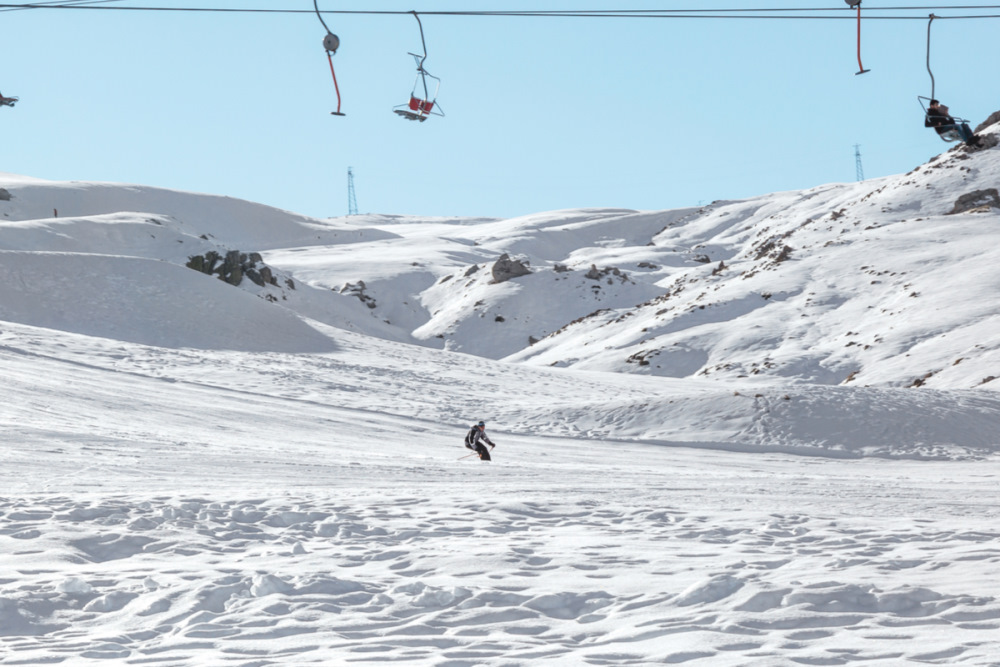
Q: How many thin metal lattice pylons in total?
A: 2